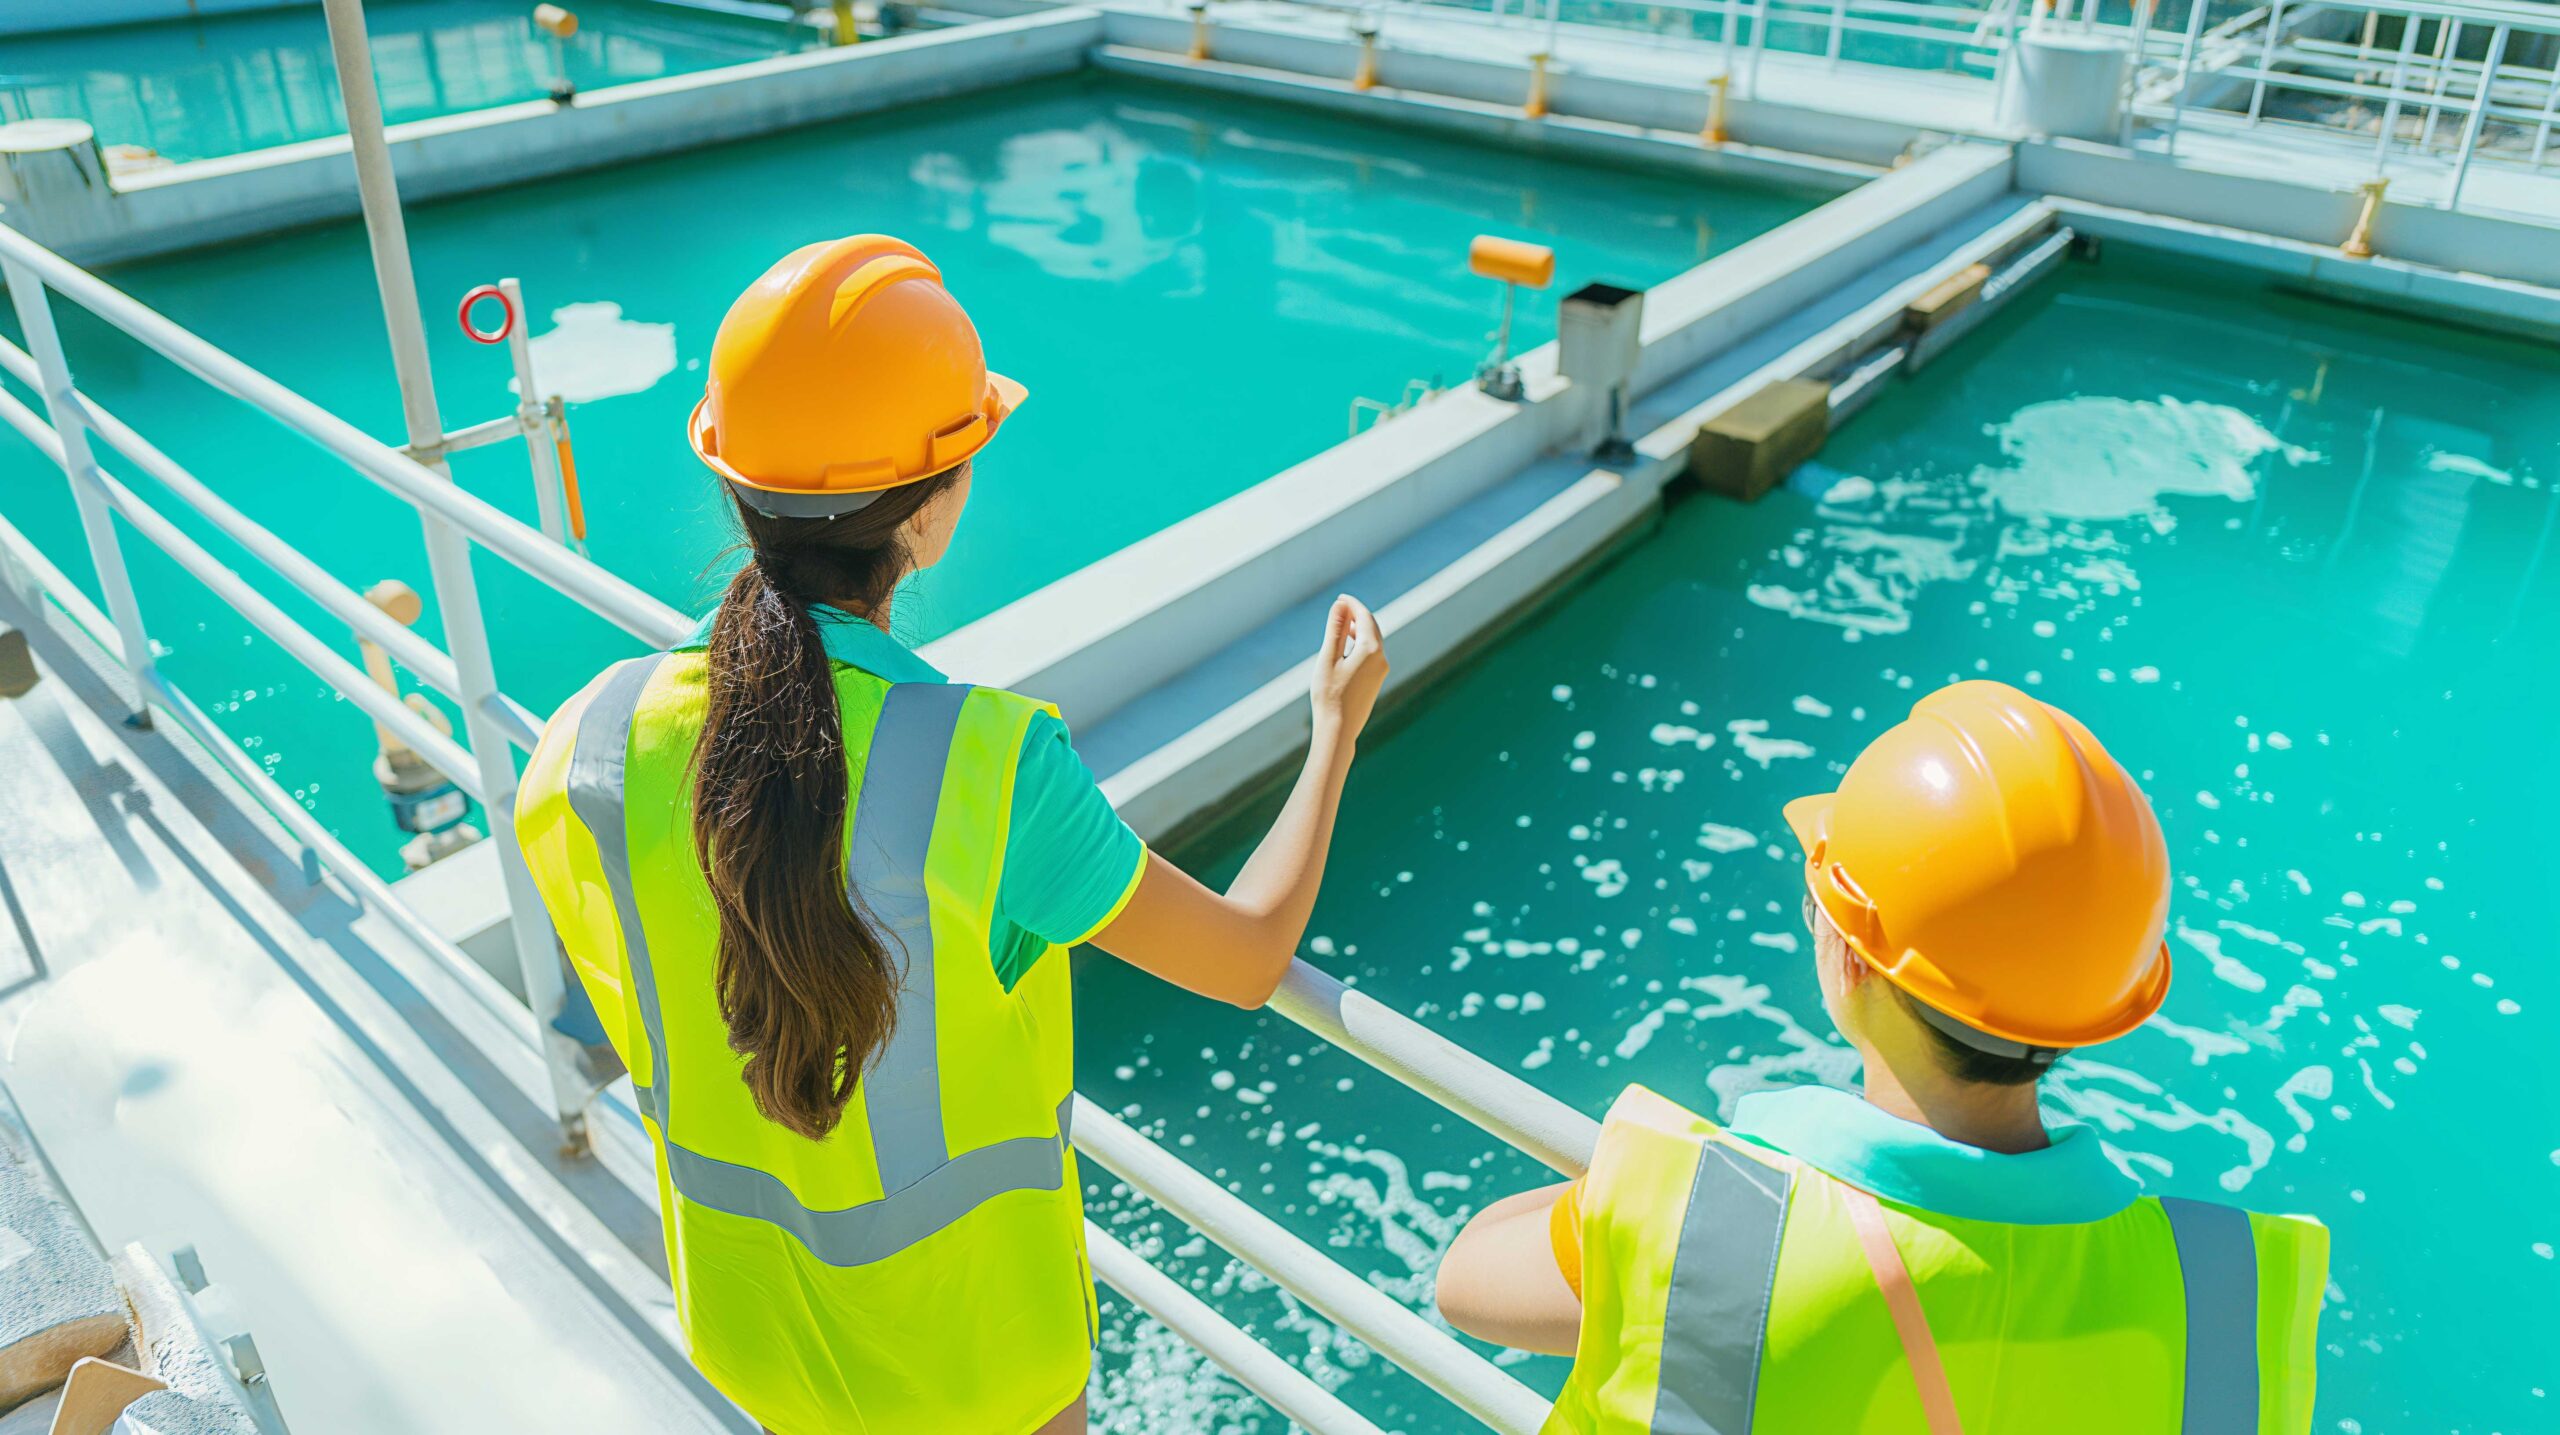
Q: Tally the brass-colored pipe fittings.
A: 5